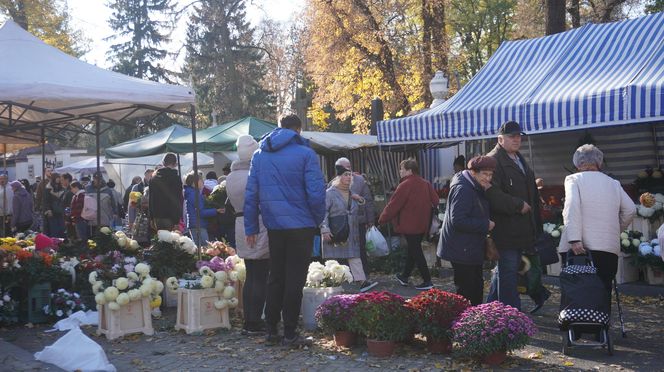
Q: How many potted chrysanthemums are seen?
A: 4